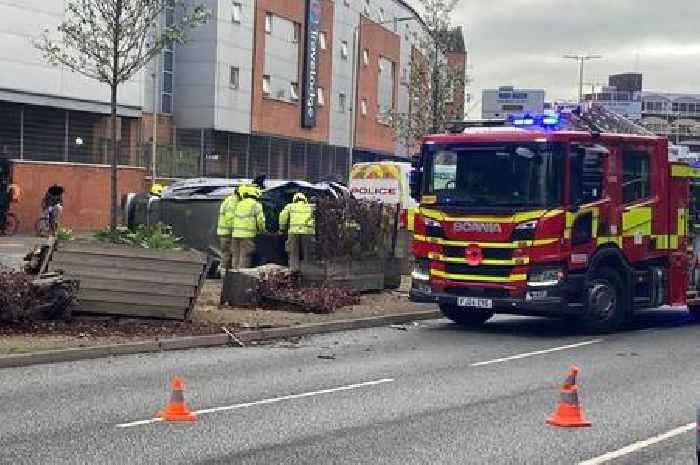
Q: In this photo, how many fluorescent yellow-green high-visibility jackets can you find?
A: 3